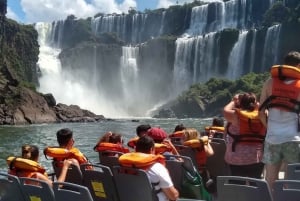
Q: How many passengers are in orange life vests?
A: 11